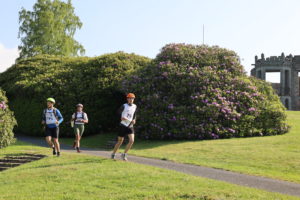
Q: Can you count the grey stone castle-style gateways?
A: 1